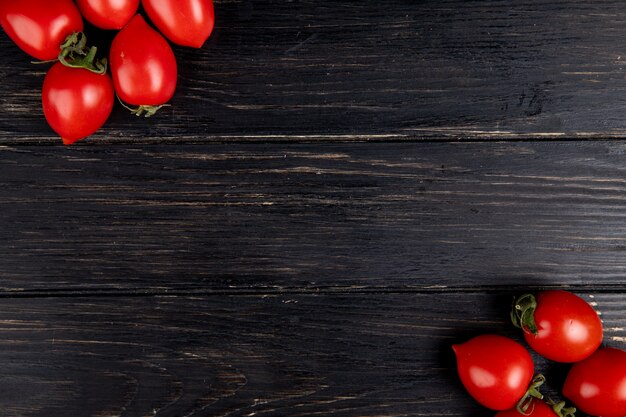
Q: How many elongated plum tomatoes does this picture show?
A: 9